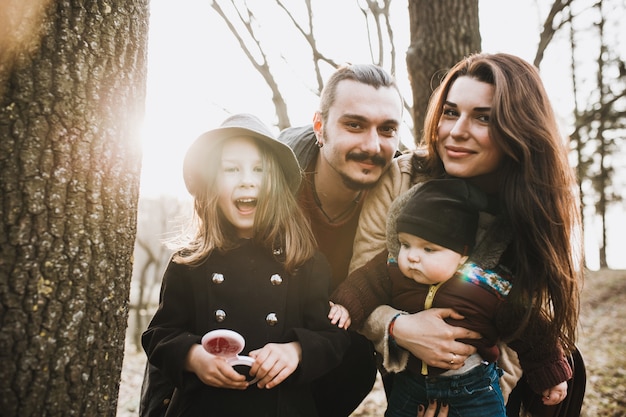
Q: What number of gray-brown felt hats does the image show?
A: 1